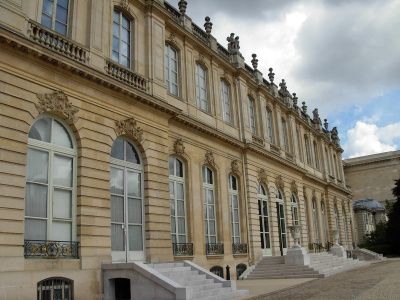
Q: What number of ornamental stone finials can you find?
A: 11